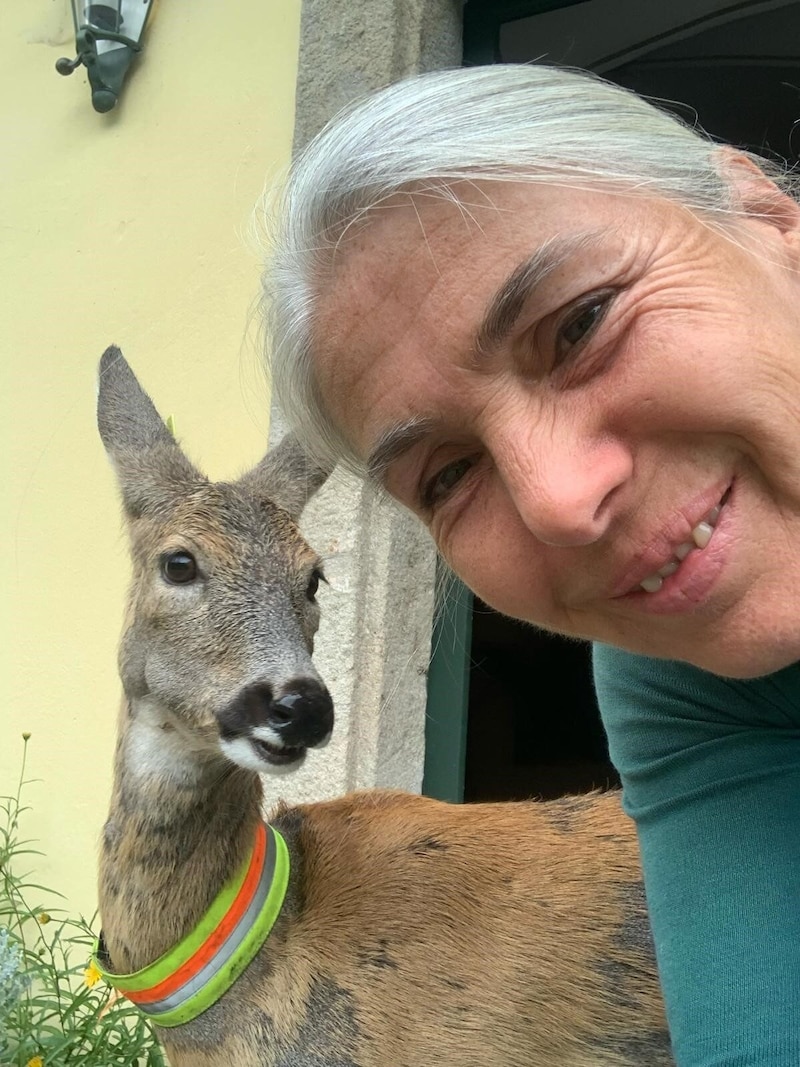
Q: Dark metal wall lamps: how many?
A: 1